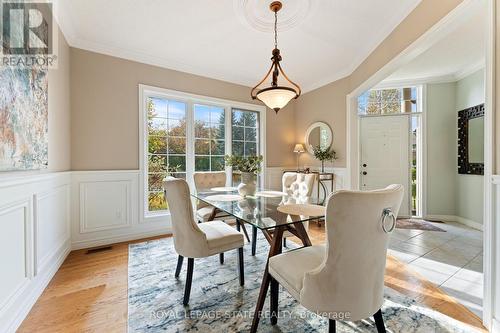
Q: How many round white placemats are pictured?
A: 4